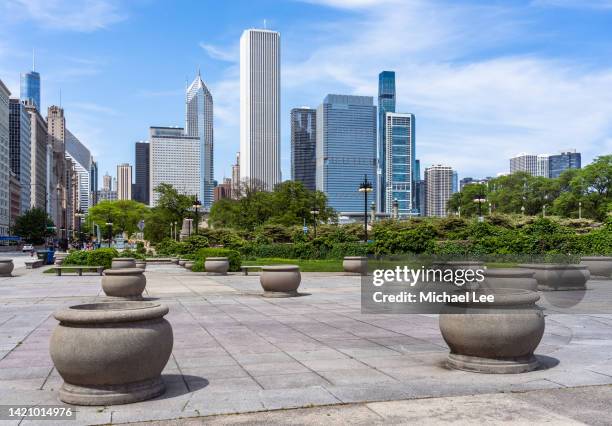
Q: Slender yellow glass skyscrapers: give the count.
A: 0